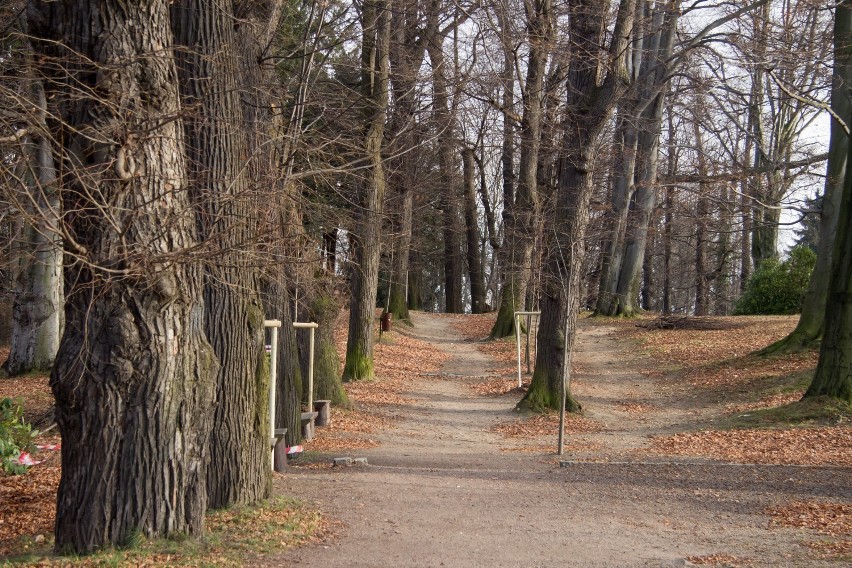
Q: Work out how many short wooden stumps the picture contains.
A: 3